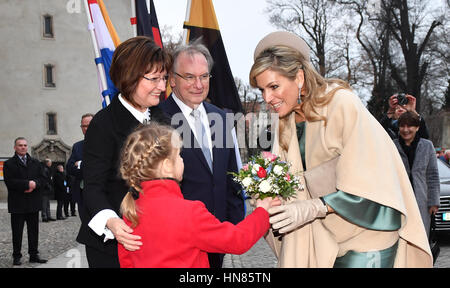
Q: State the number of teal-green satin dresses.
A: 1